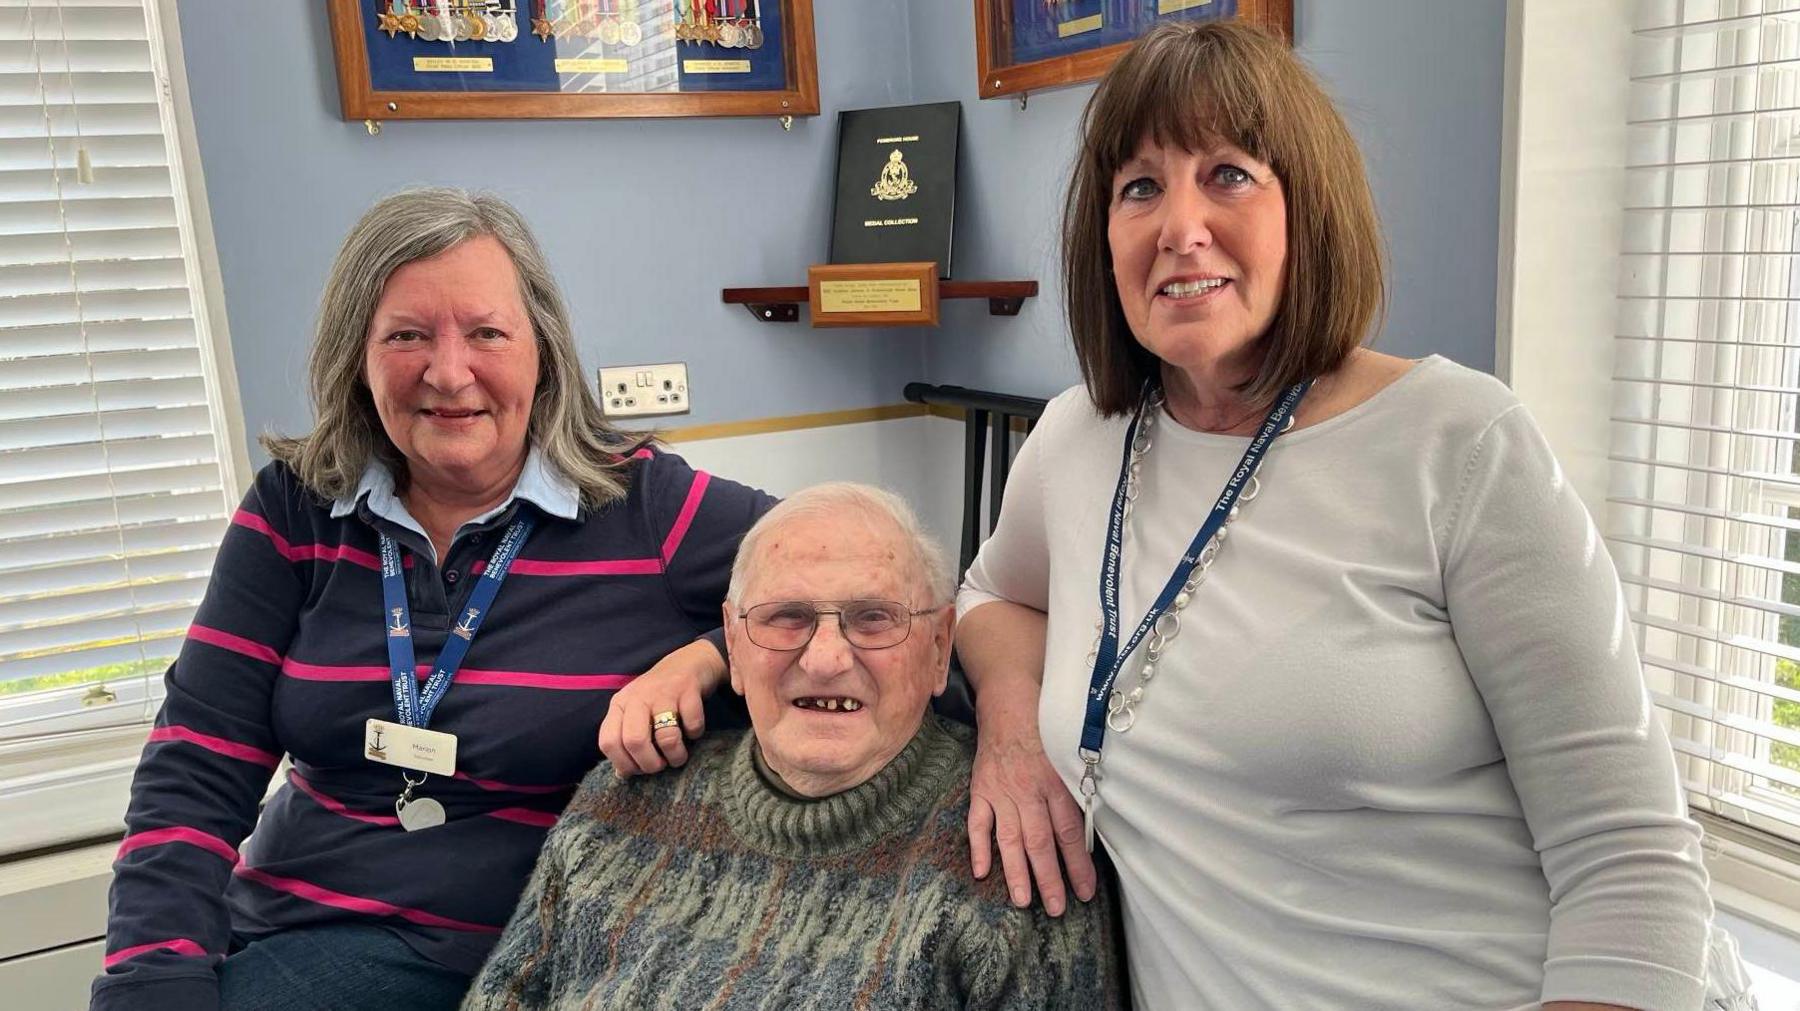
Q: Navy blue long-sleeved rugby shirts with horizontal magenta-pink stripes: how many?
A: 1